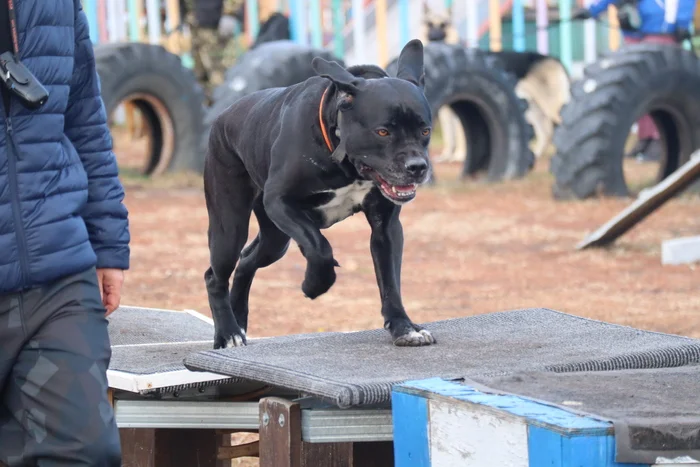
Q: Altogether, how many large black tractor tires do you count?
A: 4